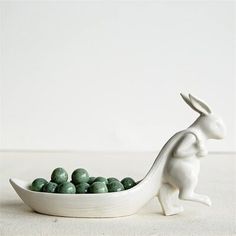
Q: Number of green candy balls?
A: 12